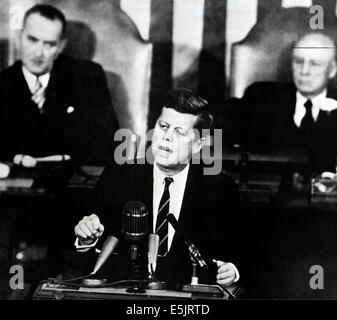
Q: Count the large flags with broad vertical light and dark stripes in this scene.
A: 1